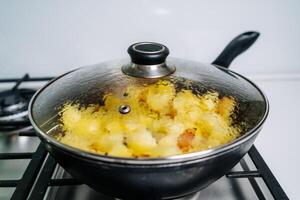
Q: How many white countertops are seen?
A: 1